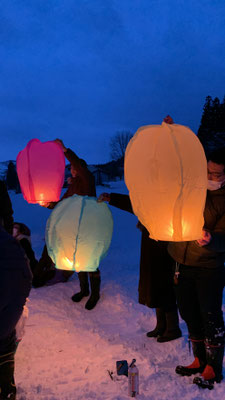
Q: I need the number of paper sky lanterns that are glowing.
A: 3